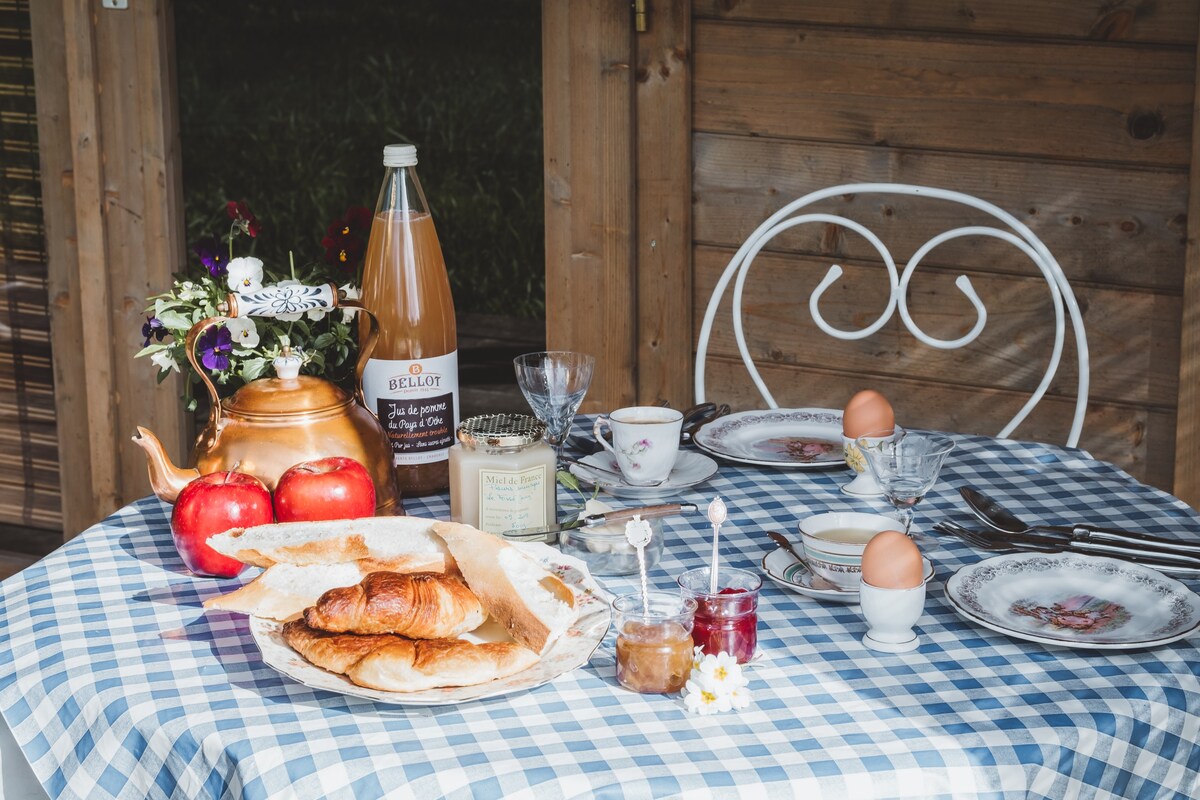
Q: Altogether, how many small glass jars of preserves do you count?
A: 2